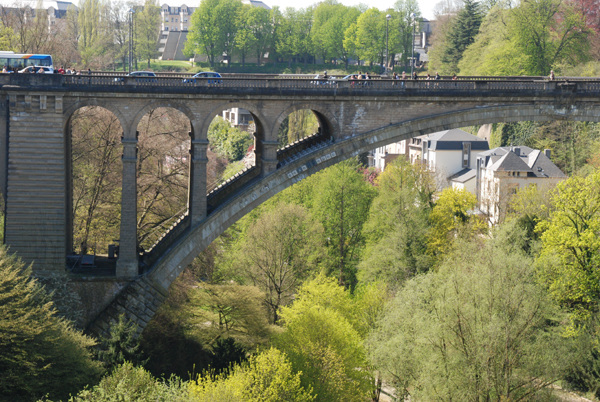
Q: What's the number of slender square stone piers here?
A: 3